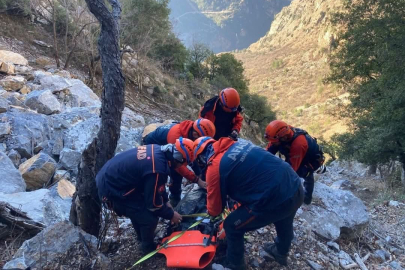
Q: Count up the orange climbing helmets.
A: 5